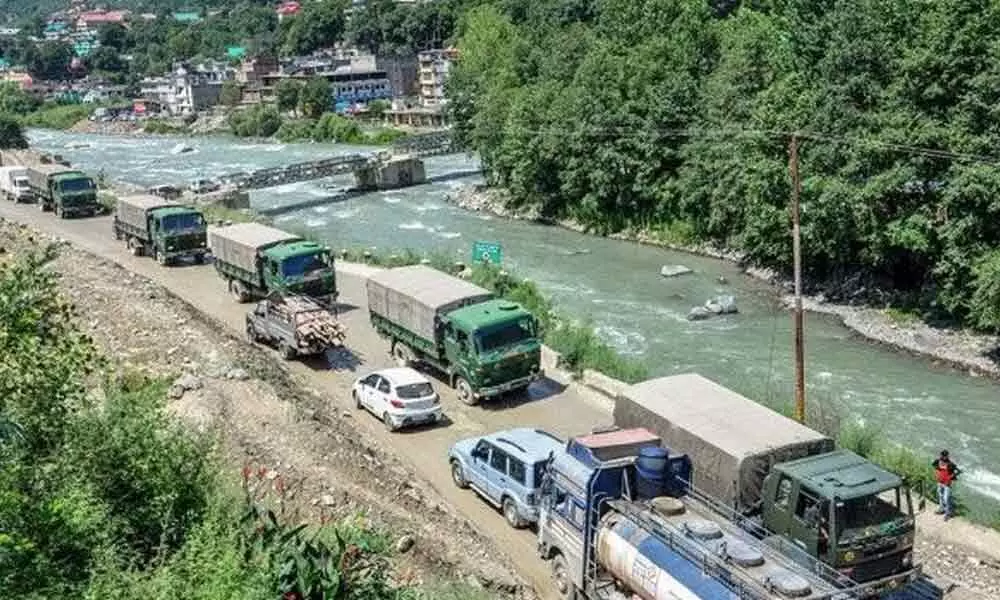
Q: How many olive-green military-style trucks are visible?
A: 5